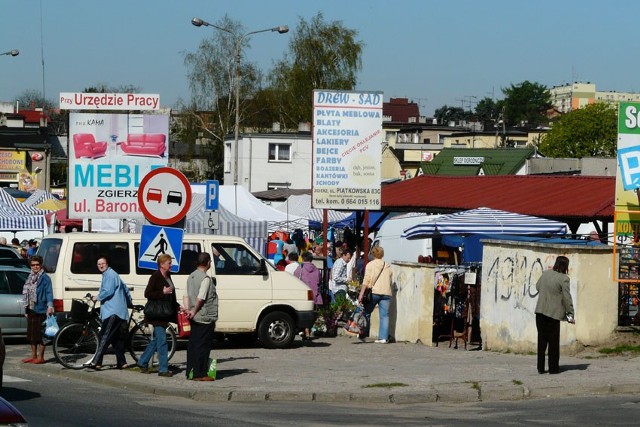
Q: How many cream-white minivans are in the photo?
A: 1